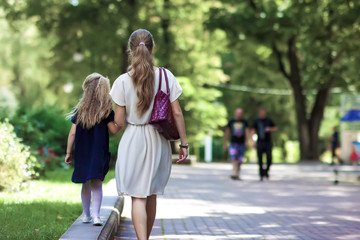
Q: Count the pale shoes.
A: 2